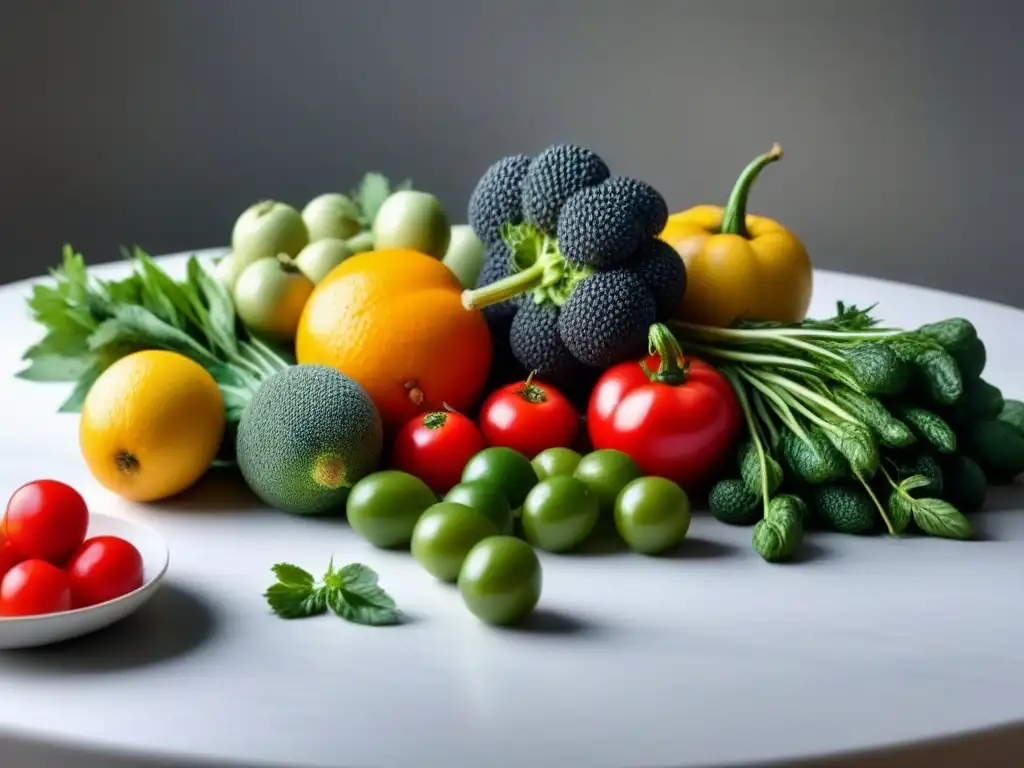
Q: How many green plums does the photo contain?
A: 9